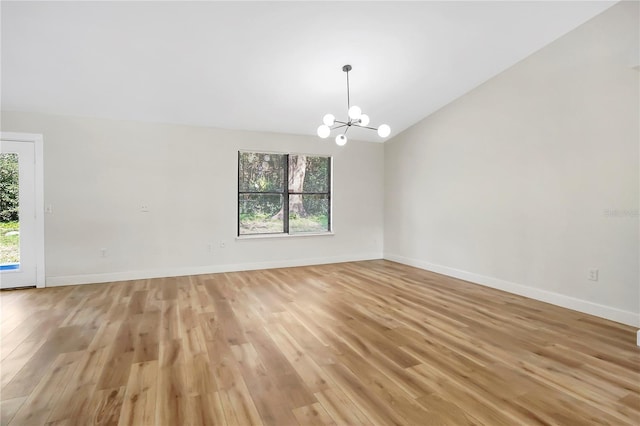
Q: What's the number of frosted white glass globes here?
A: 6